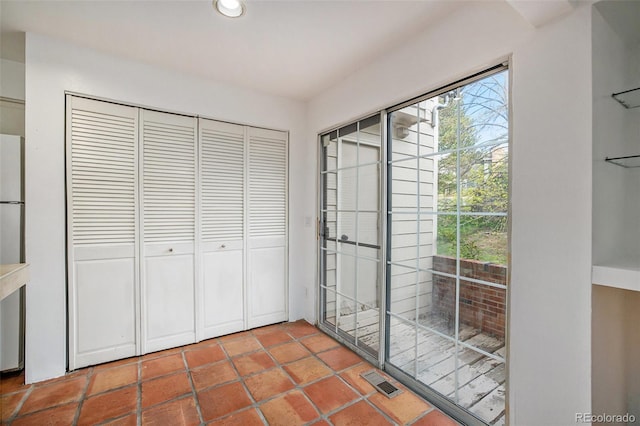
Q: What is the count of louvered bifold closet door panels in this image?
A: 4